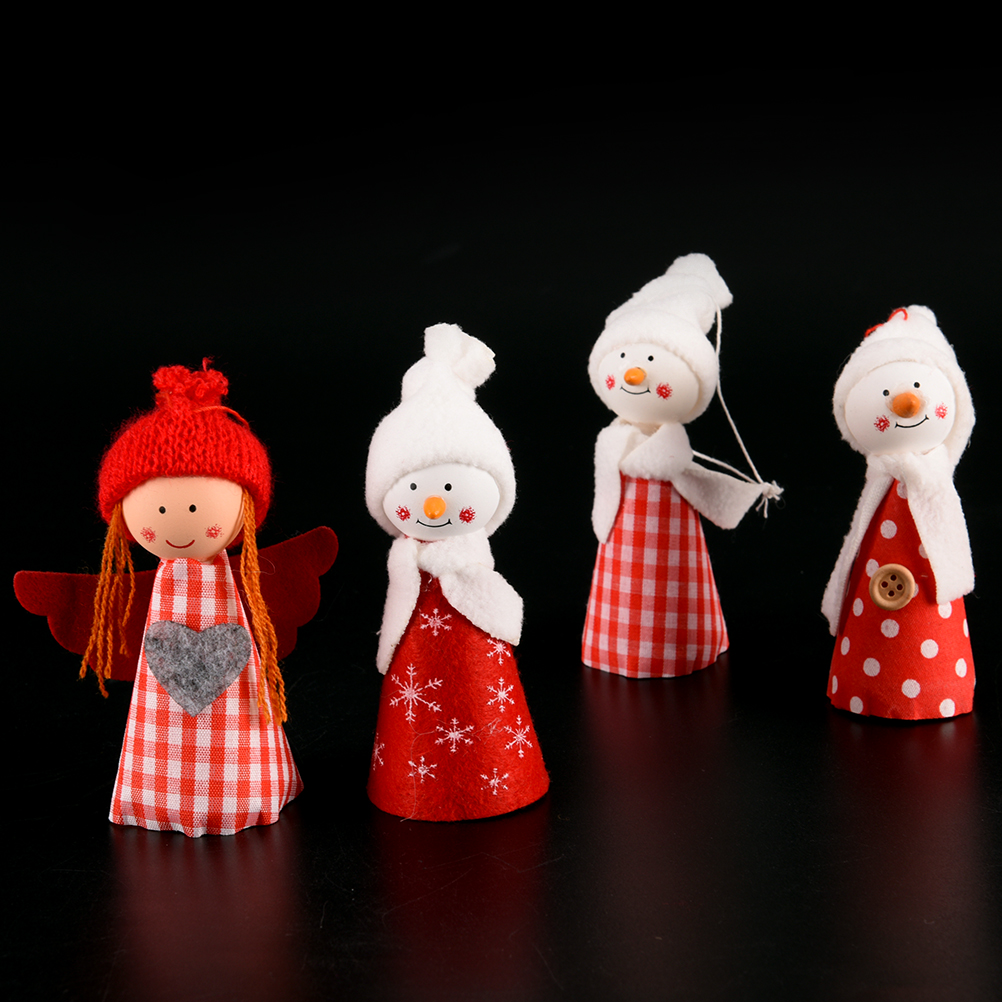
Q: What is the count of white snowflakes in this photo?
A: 9